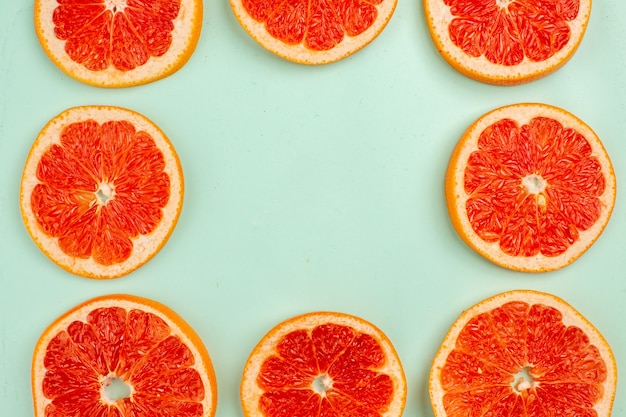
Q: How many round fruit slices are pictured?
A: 8